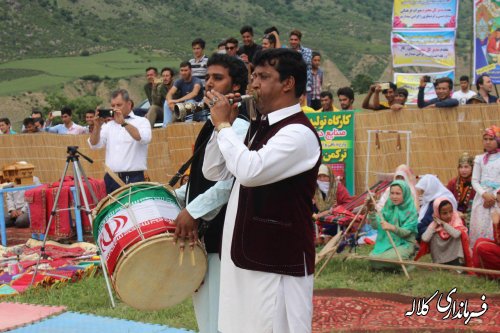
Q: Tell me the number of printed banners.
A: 5